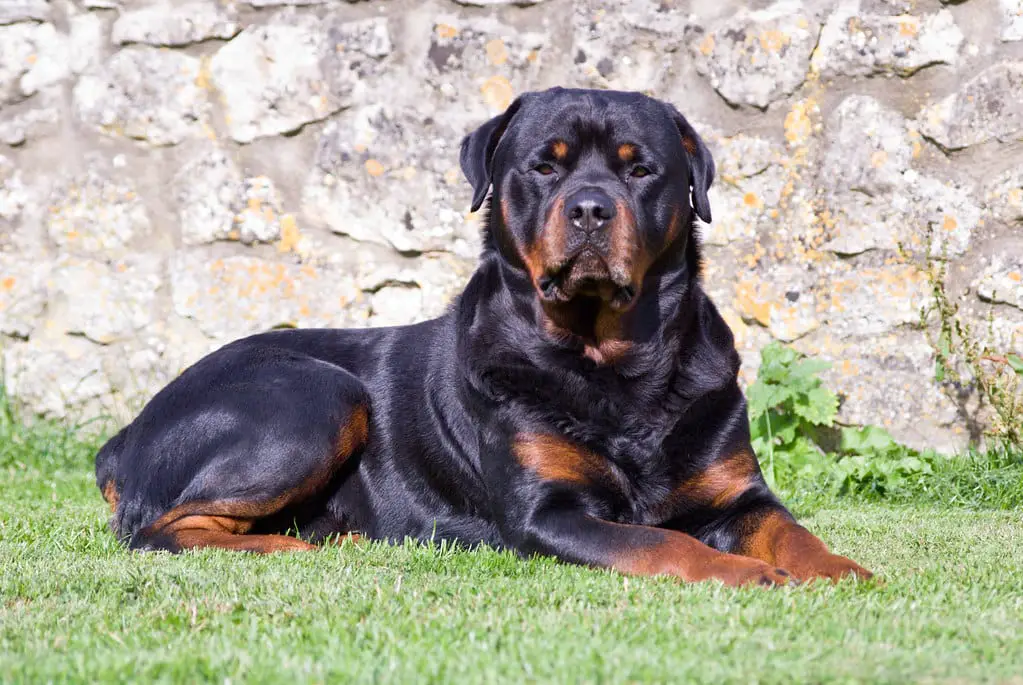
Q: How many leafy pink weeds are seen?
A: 0